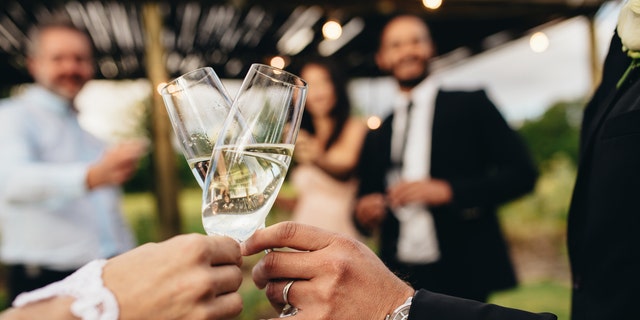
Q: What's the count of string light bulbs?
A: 6